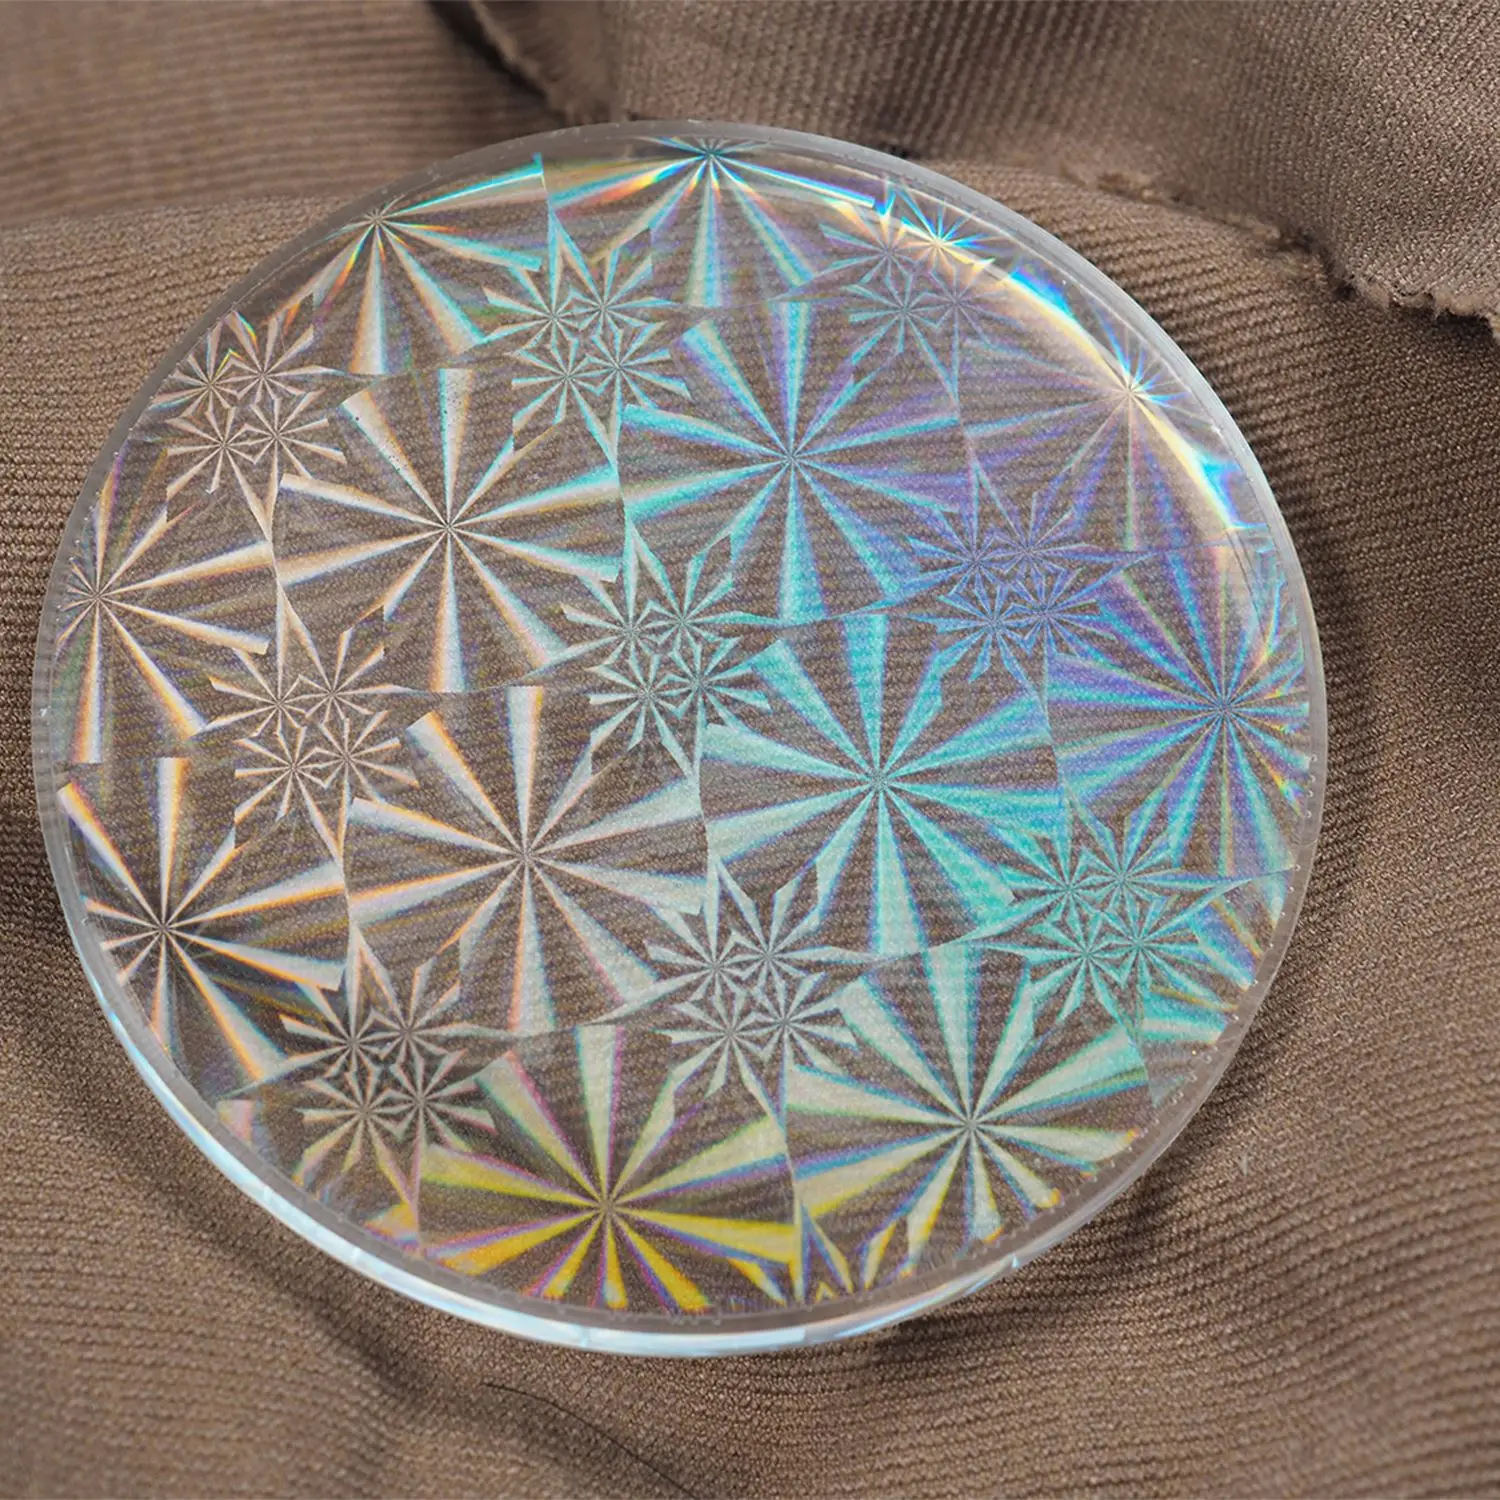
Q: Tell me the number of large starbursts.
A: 12